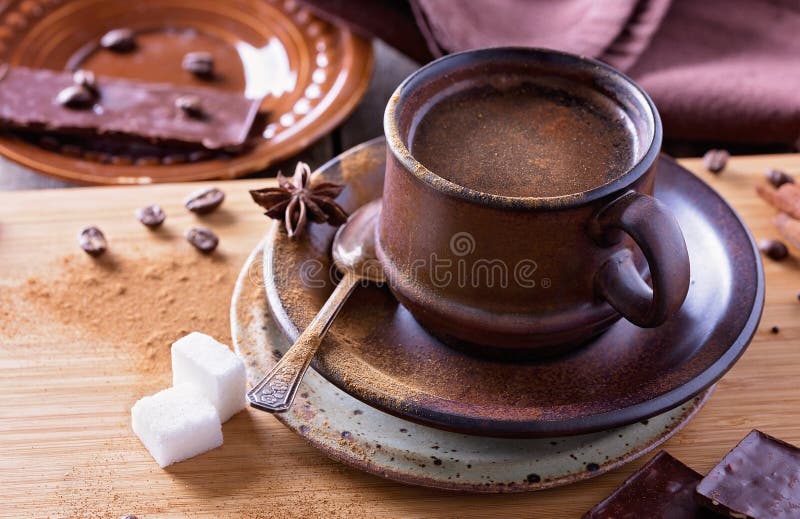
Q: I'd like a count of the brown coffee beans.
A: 12